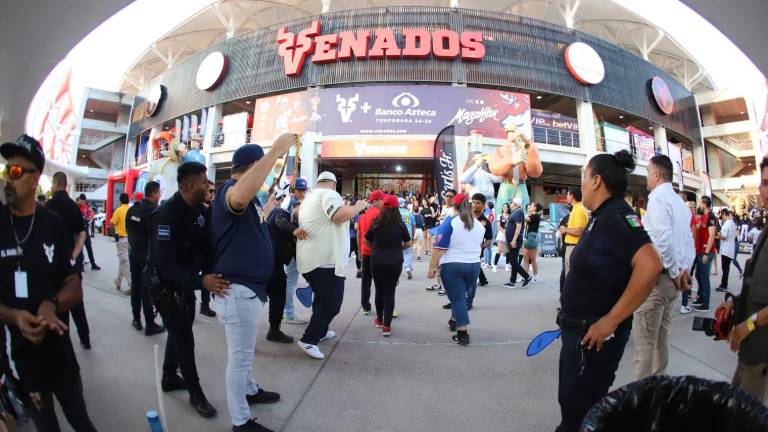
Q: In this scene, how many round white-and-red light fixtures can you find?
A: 2